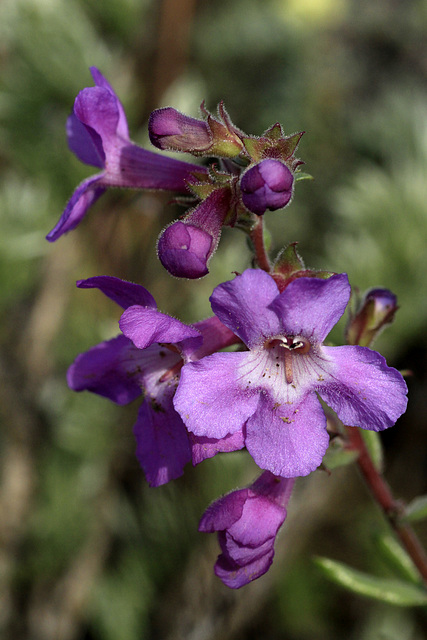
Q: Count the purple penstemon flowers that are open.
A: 3